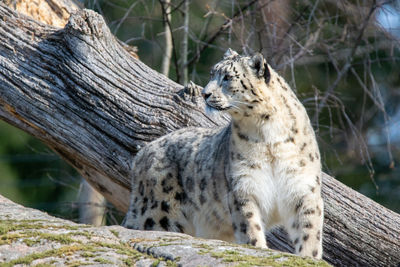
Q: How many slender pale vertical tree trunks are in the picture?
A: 2